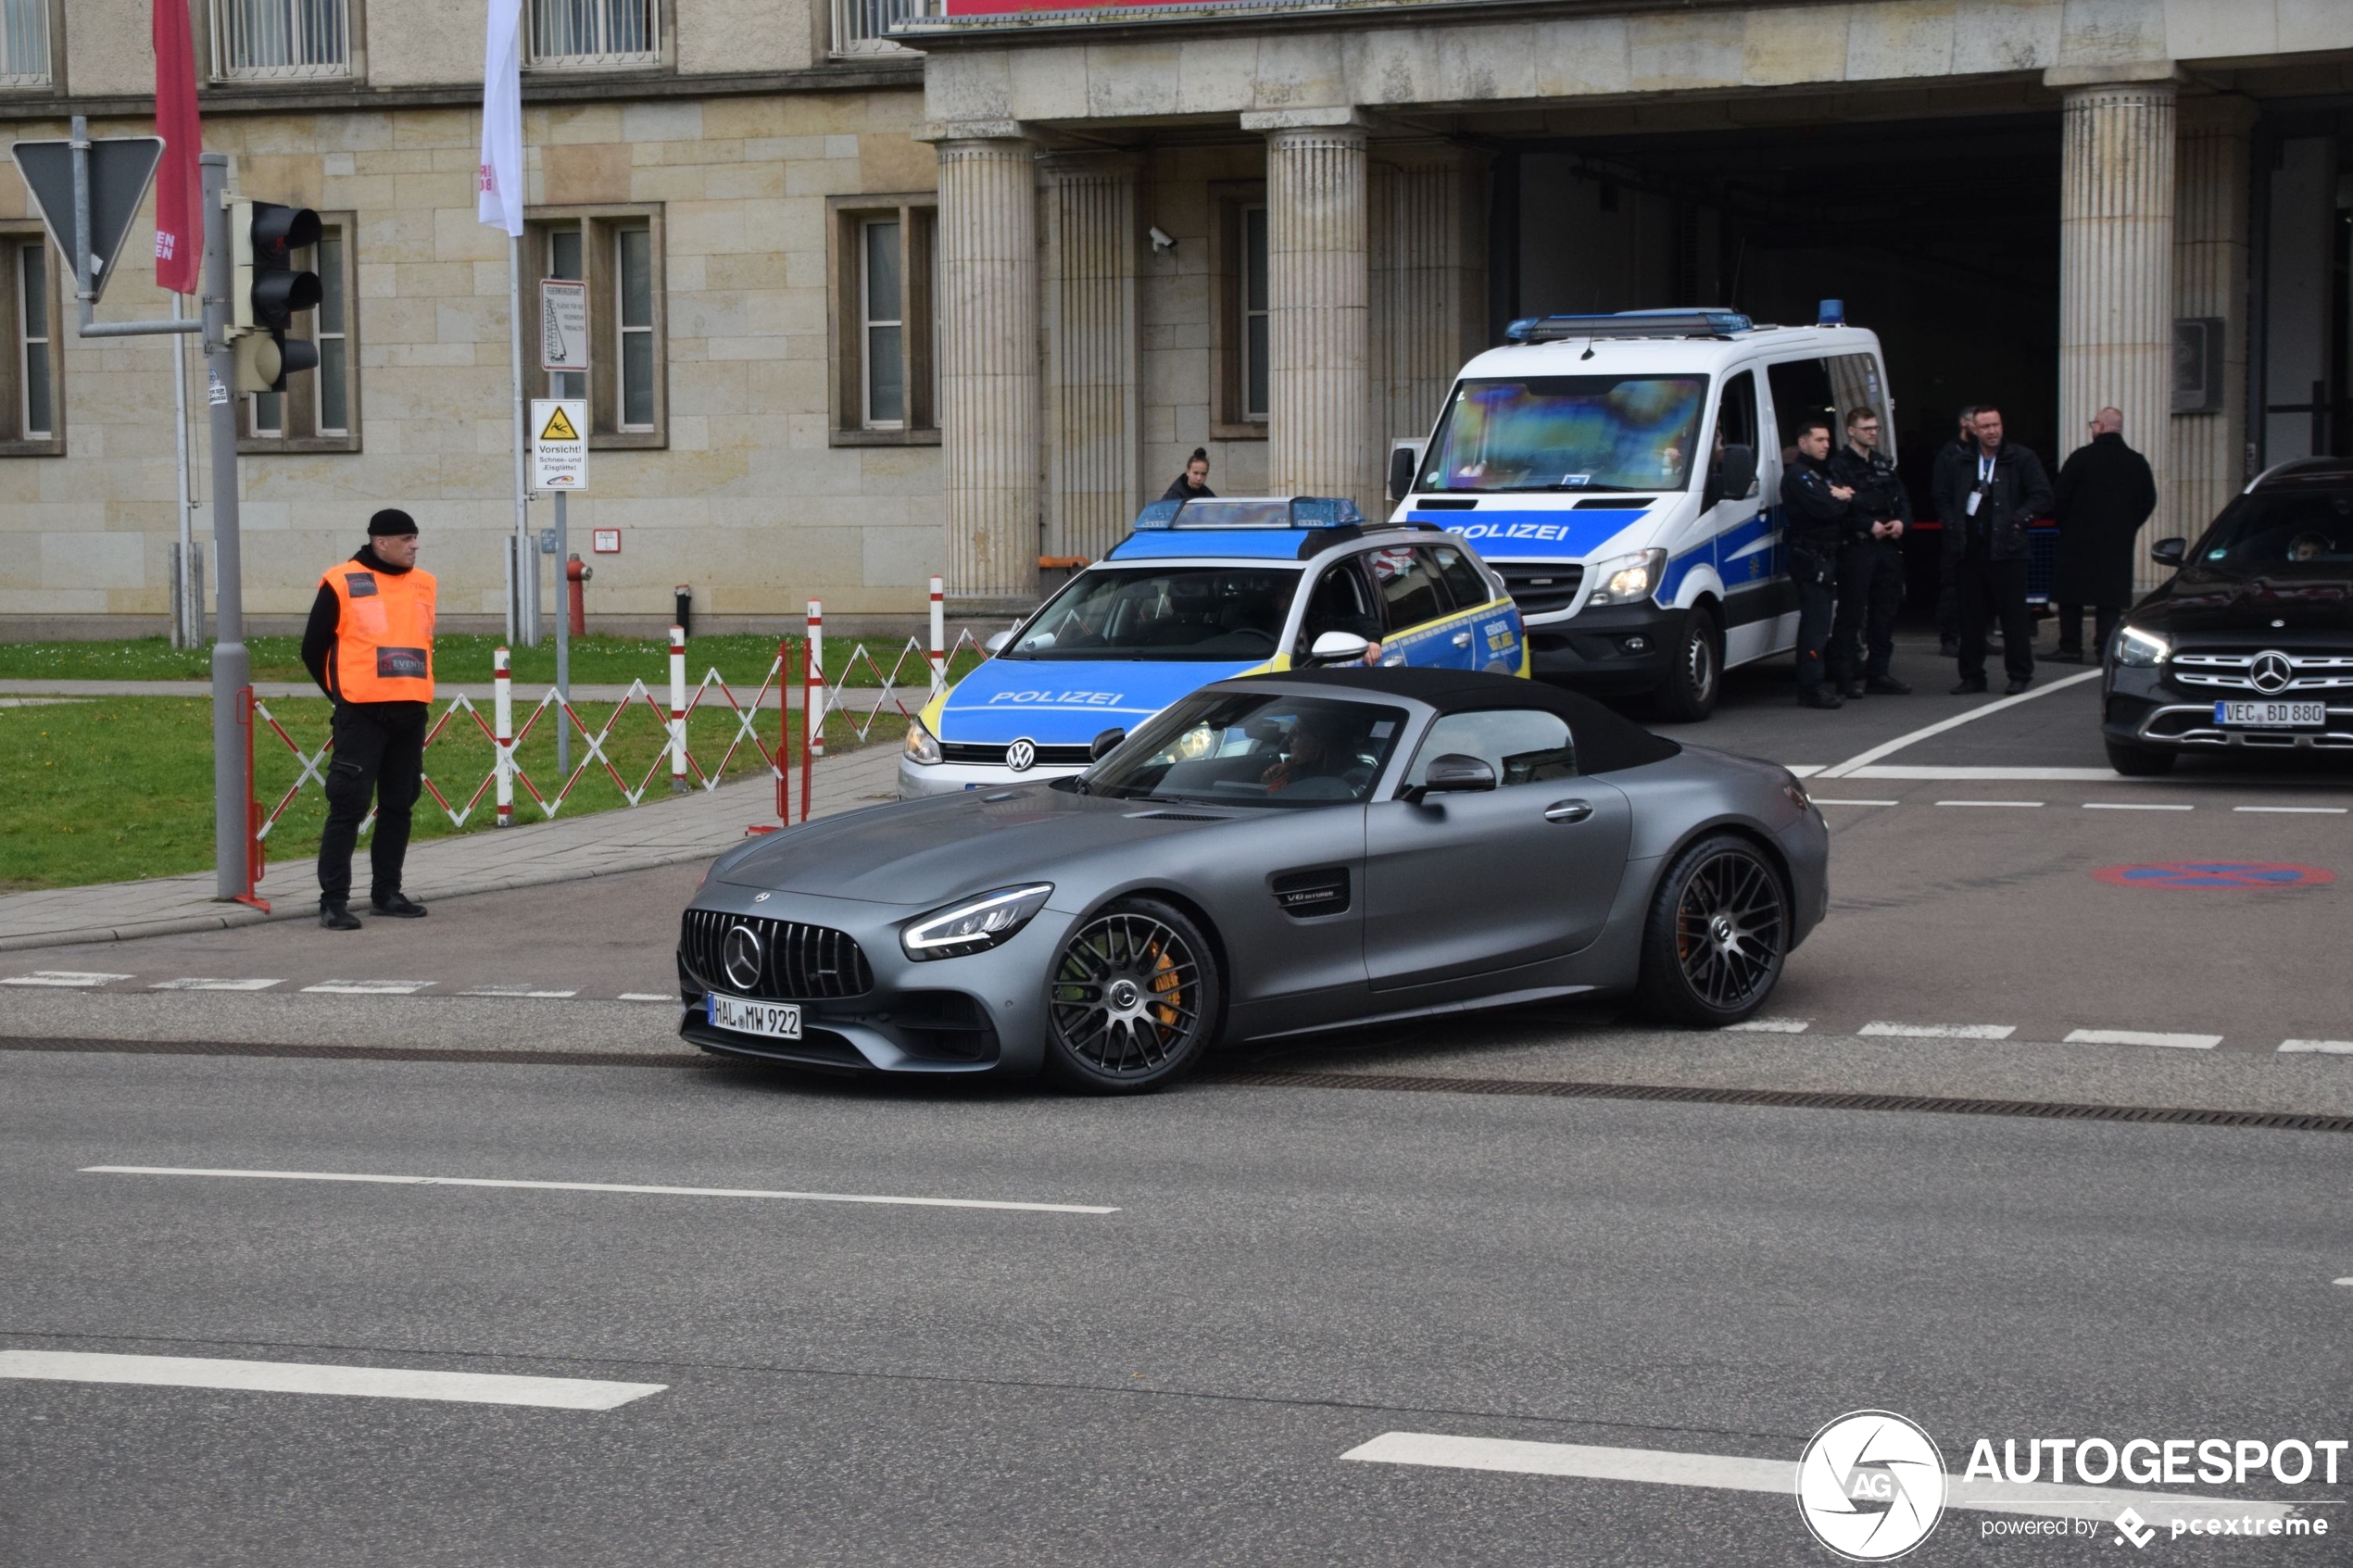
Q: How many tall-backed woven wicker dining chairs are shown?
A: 0